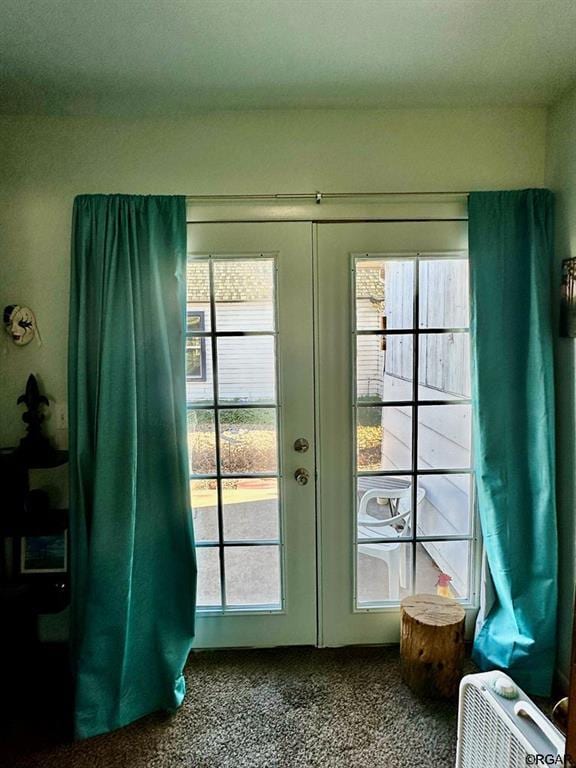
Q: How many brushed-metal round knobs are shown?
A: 2